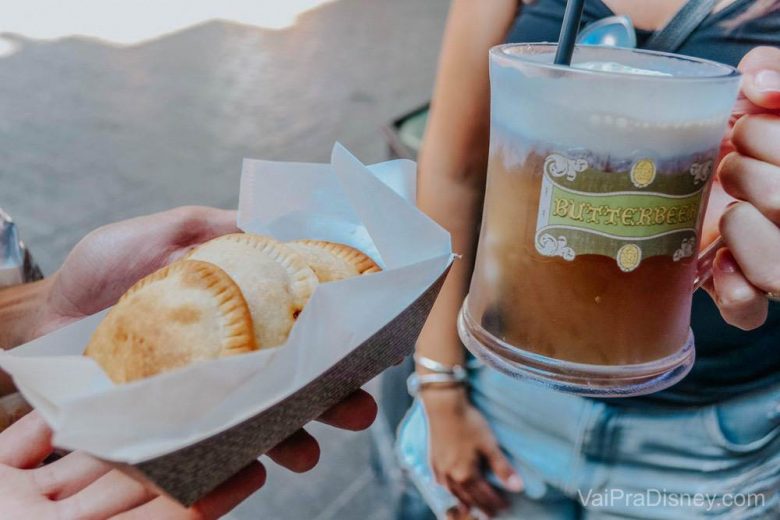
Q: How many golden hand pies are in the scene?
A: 3